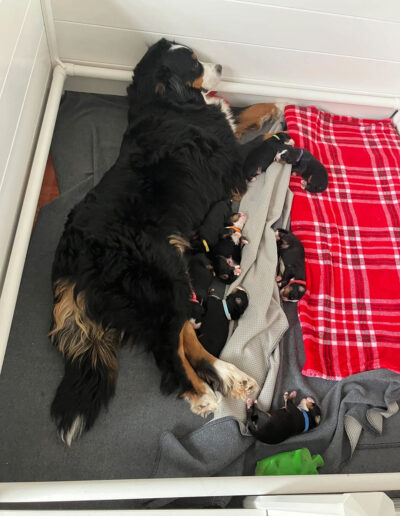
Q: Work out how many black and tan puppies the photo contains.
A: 8